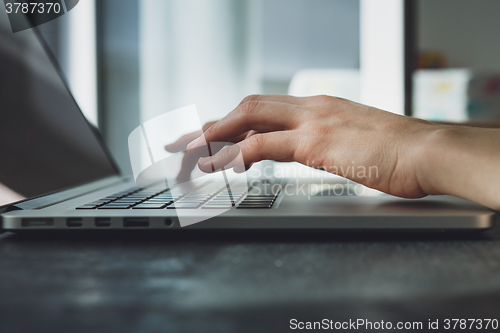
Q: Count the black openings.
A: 5